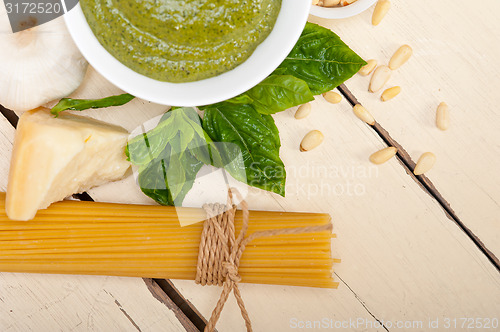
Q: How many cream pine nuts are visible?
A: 12